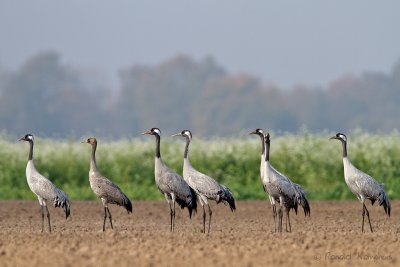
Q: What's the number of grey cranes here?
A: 7